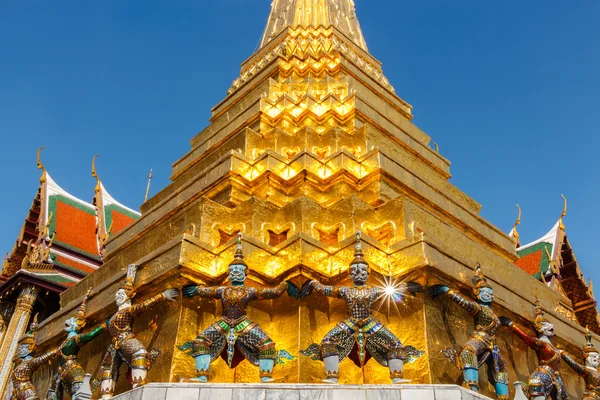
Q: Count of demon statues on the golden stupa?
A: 8